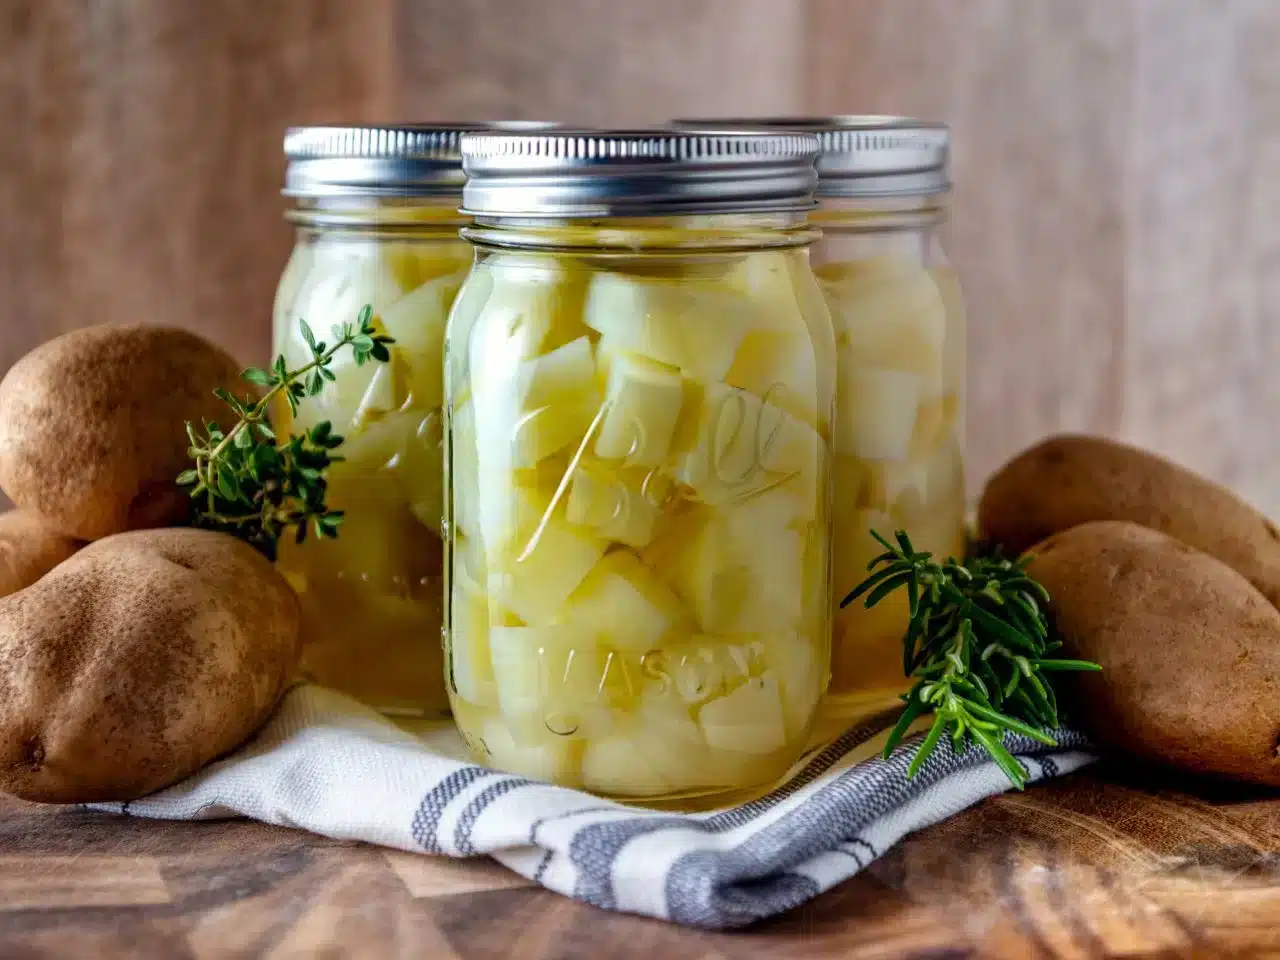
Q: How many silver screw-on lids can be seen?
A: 3